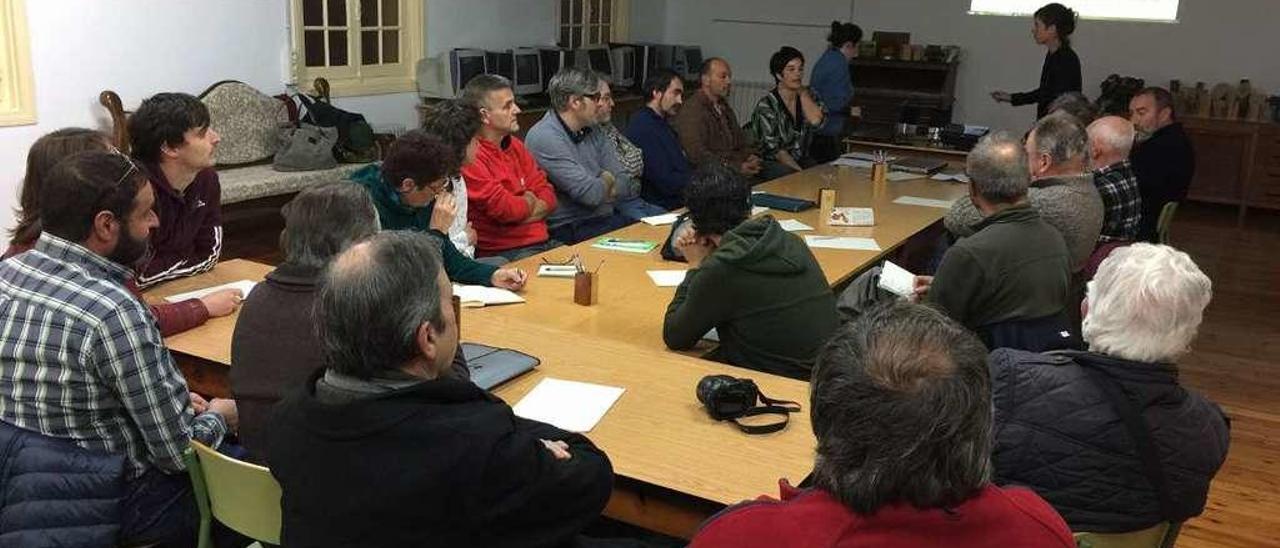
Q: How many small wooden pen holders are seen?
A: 3